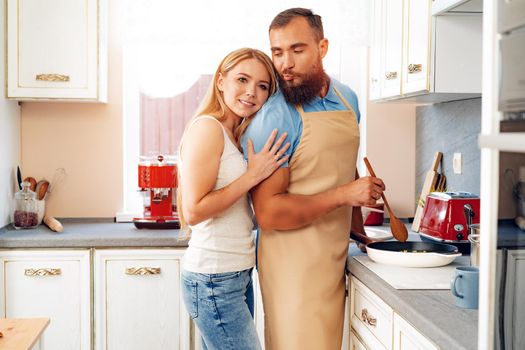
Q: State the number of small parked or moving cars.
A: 0